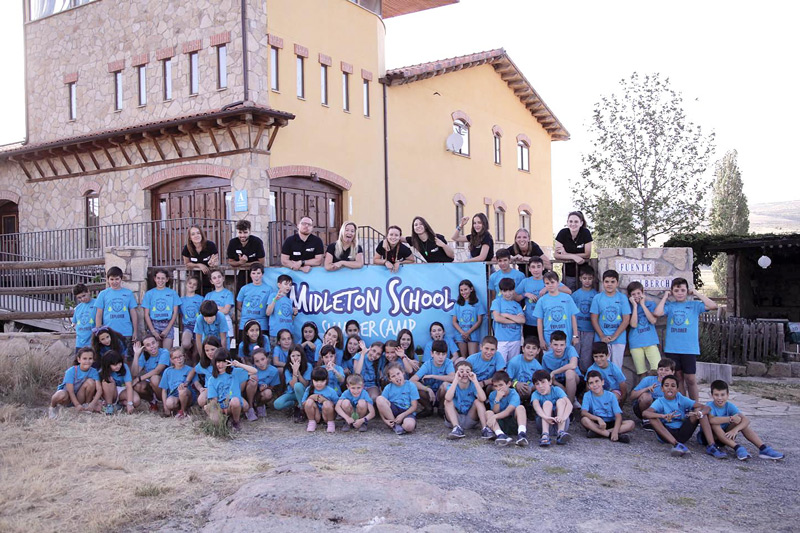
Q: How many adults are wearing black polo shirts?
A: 9